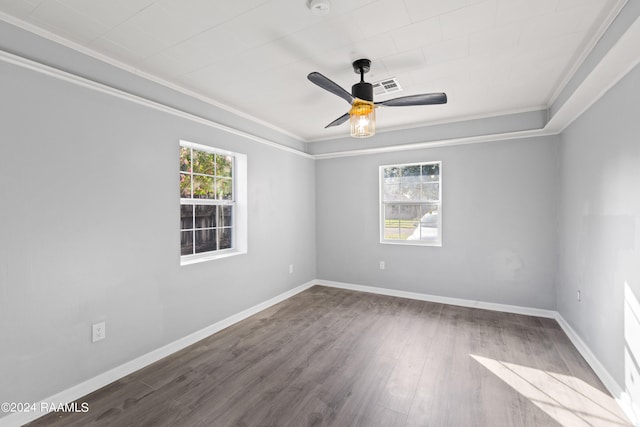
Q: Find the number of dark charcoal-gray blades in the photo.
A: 3